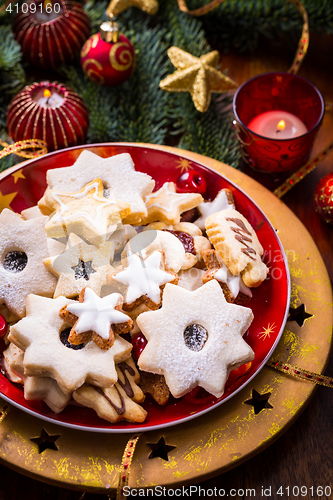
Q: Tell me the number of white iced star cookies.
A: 4